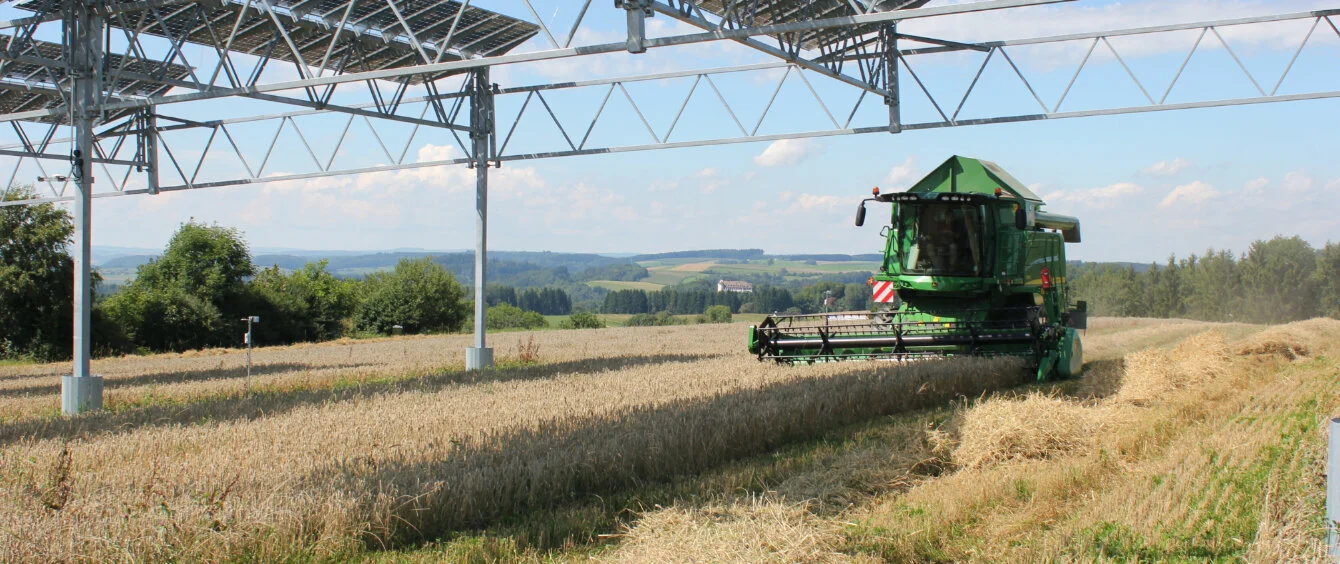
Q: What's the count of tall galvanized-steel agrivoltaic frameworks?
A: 1